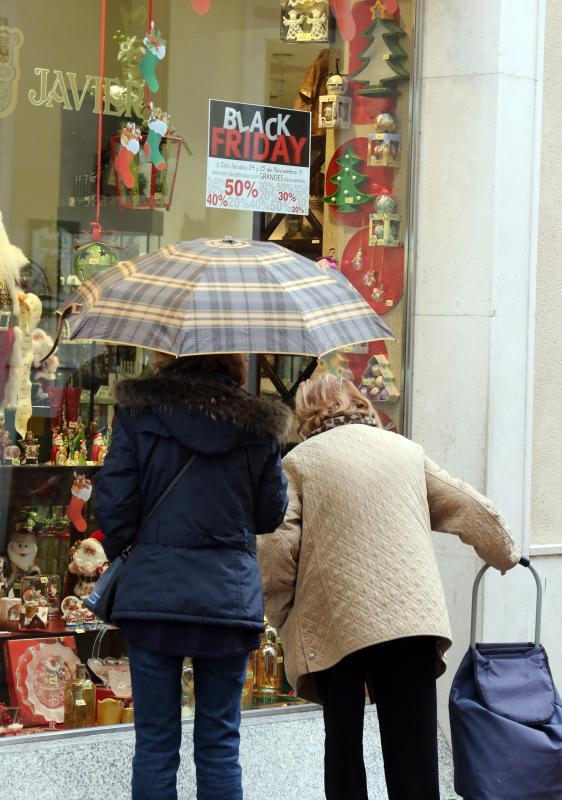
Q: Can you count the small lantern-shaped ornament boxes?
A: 3